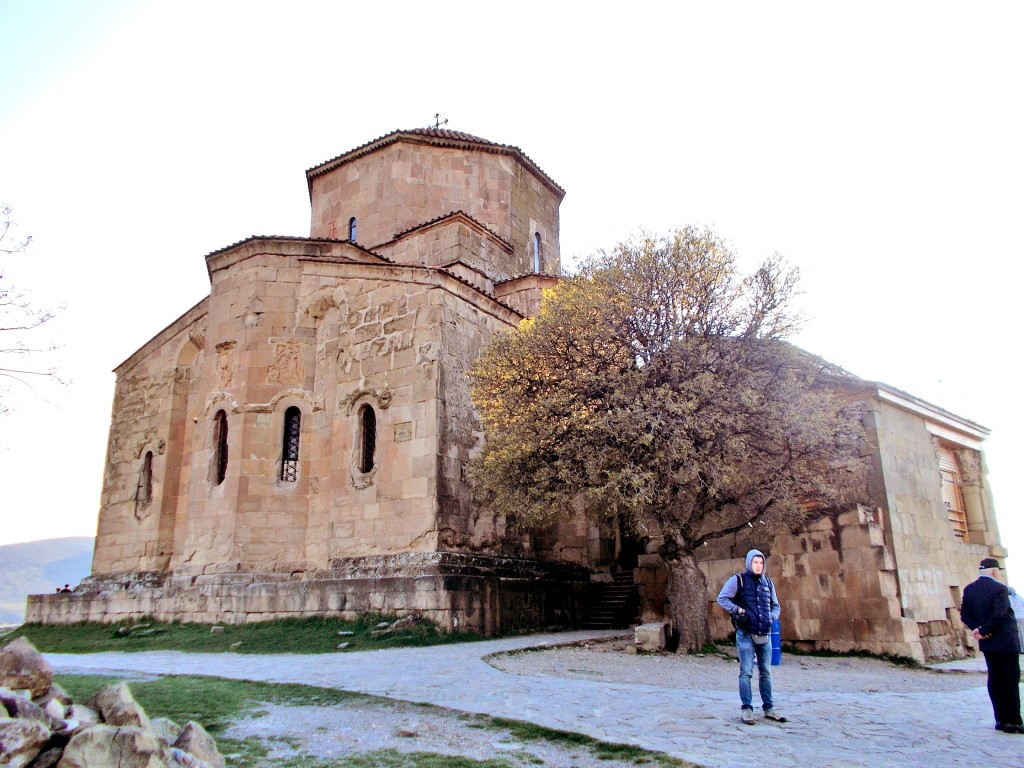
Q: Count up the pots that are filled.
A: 0